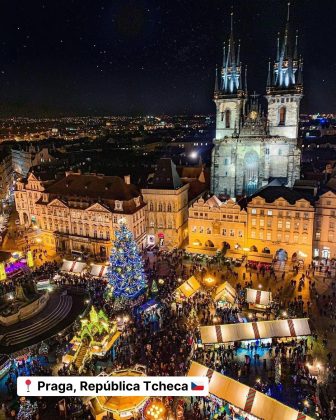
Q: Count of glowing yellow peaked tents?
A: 2